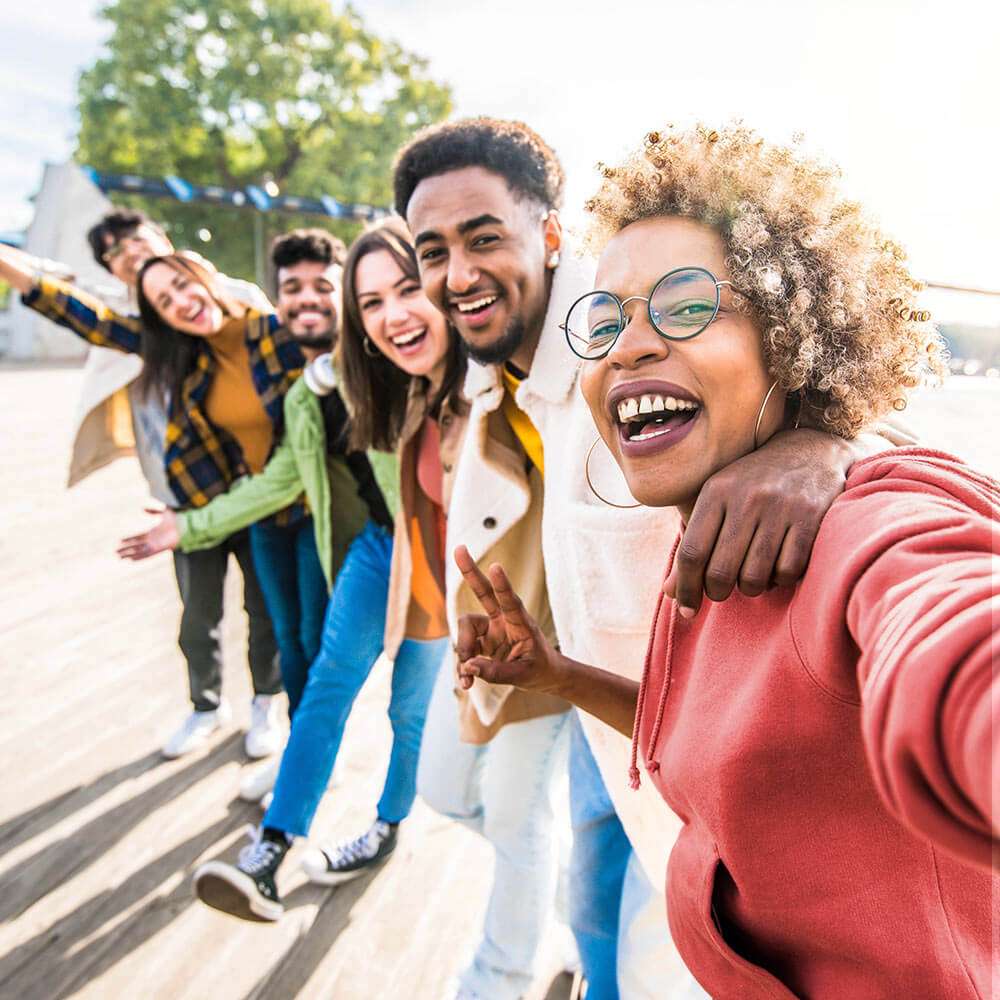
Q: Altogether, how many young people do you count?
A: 6